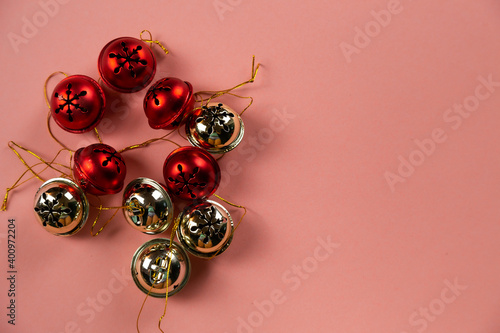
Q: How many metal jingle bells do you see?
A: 10